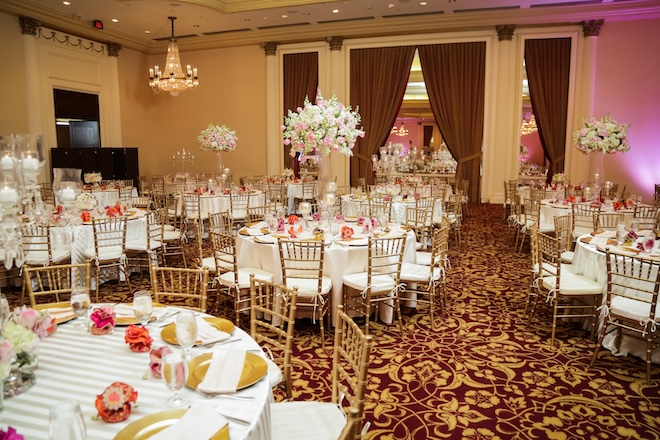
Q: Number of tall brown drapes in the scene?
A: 4